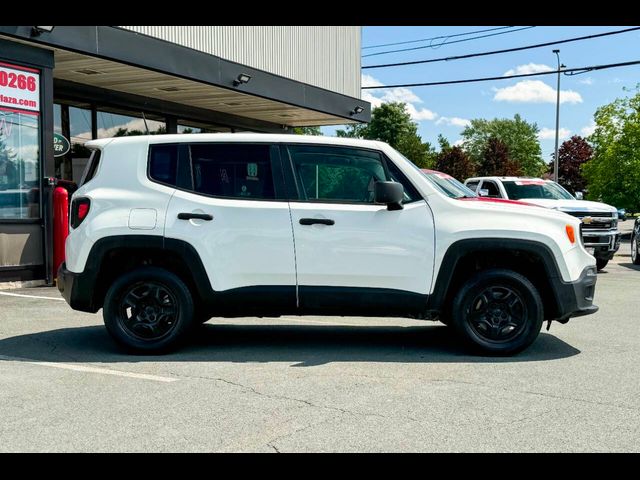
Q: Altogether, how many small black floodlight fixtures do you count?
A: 3